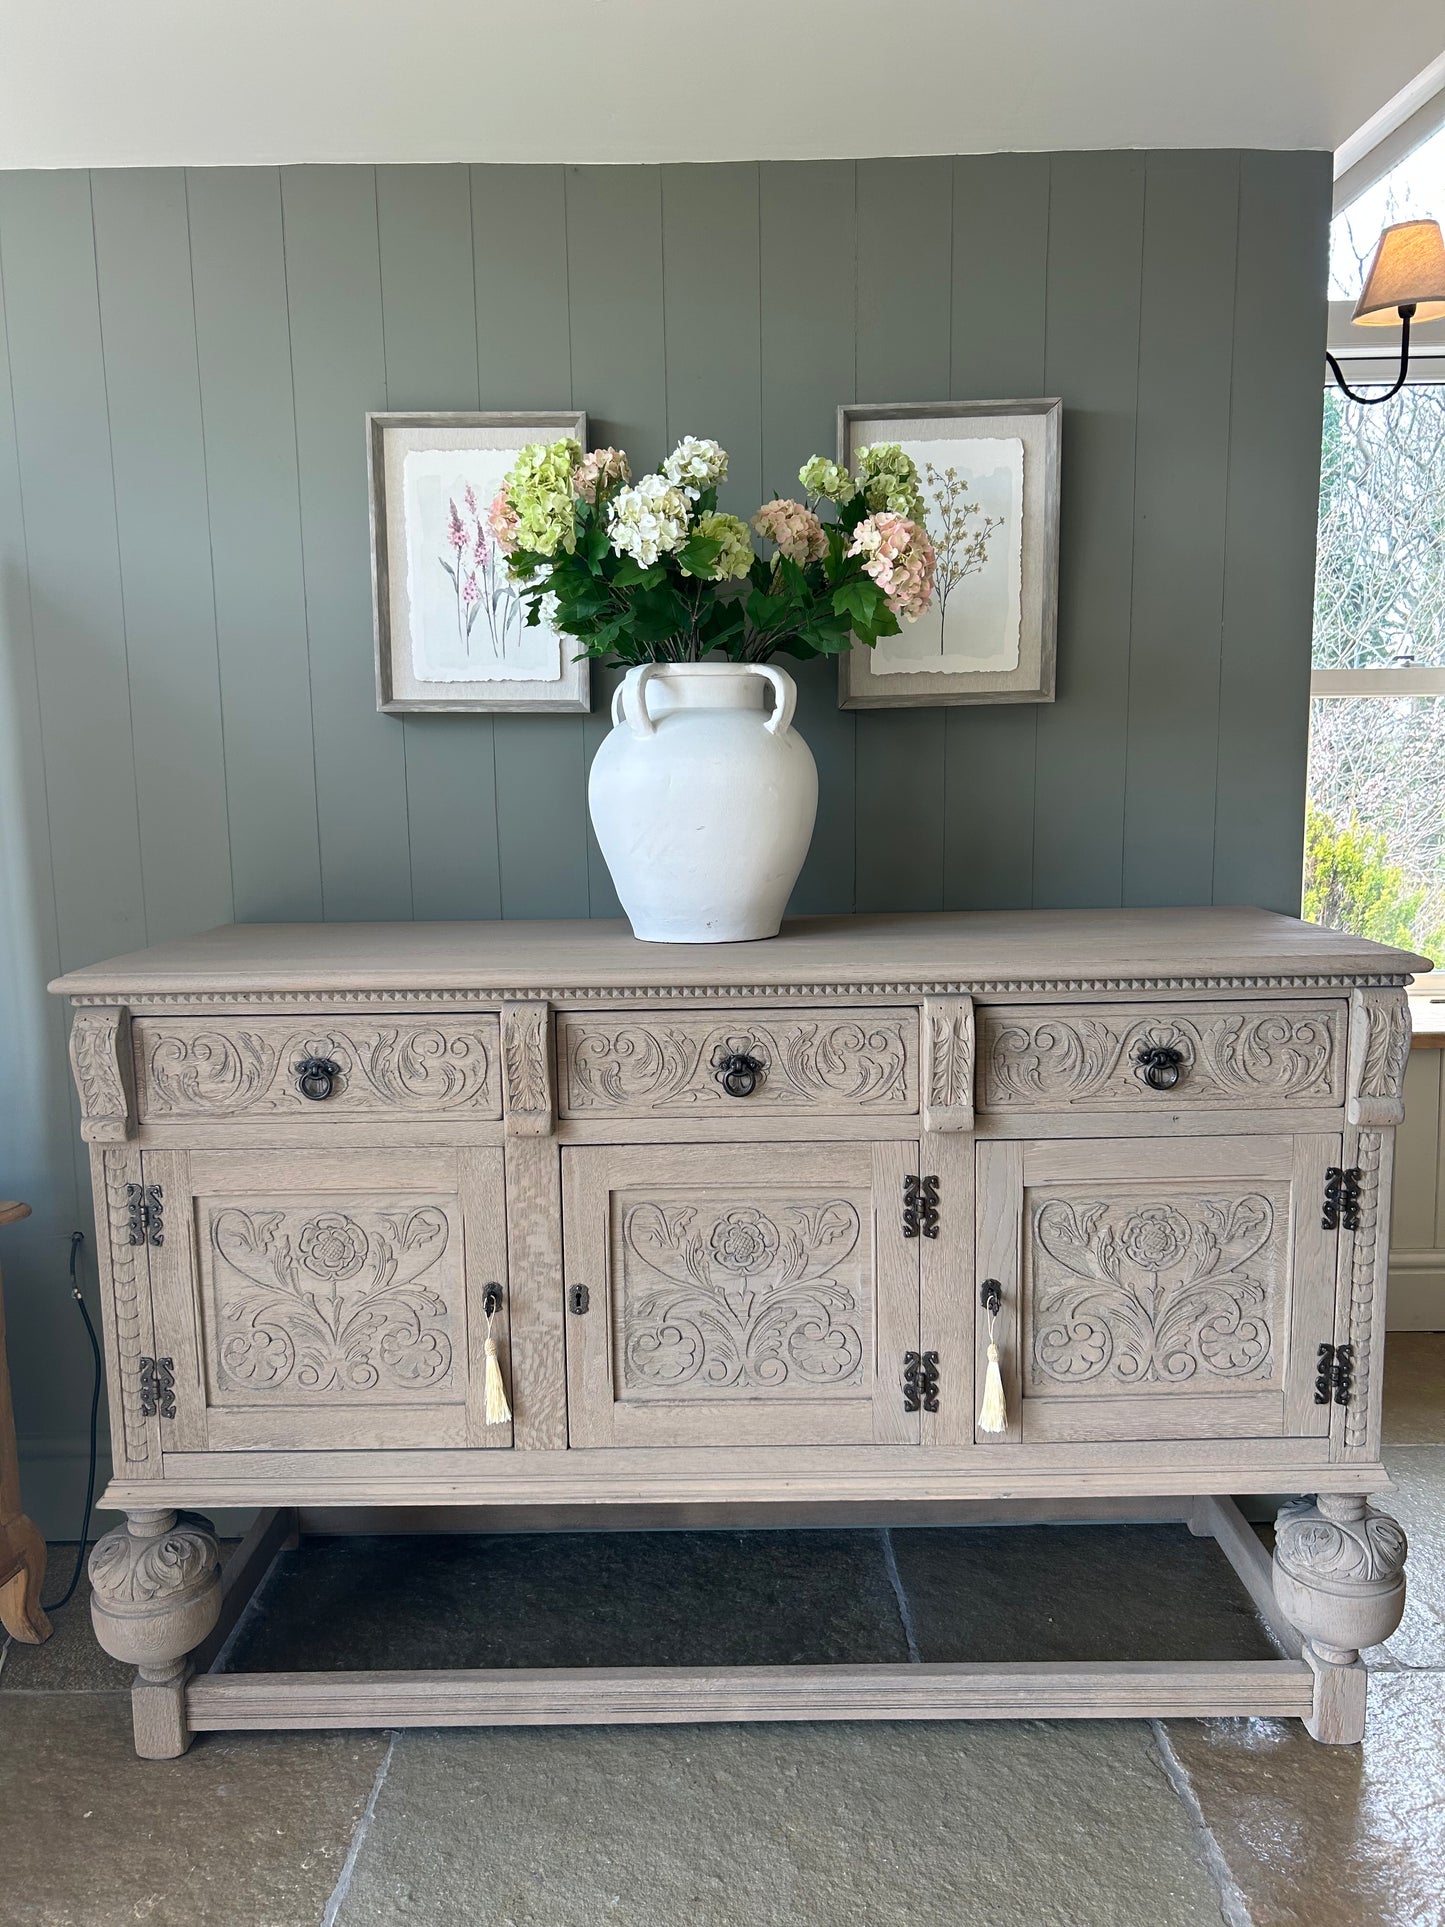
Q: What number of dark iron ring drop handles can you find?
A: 3